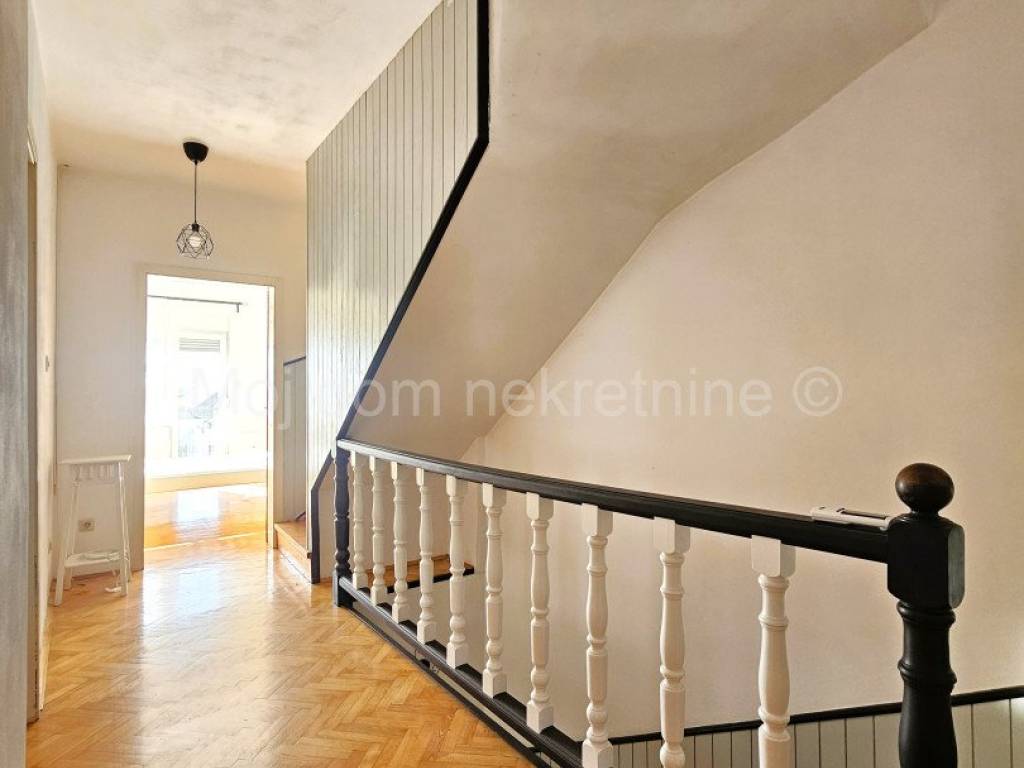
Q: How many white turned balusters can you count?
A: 10